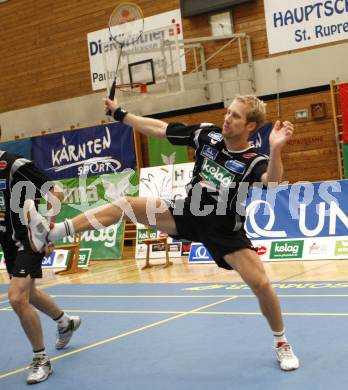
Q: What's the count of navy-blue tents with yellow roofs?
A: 0